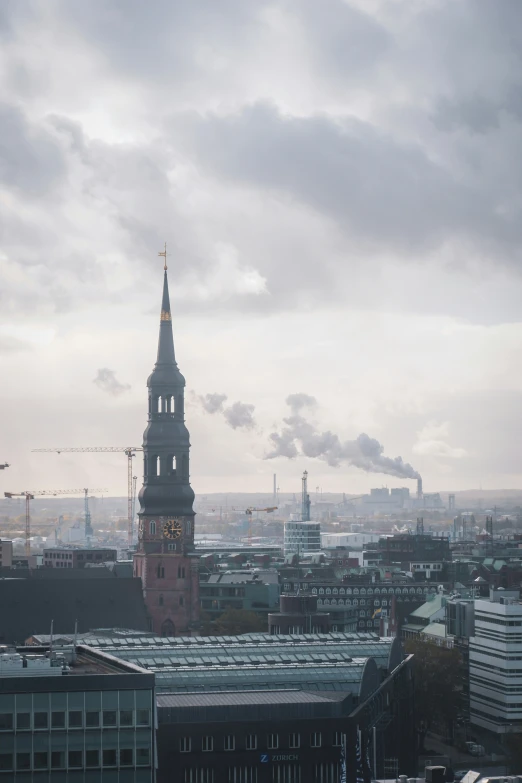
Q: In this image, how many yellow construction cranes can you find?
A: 3